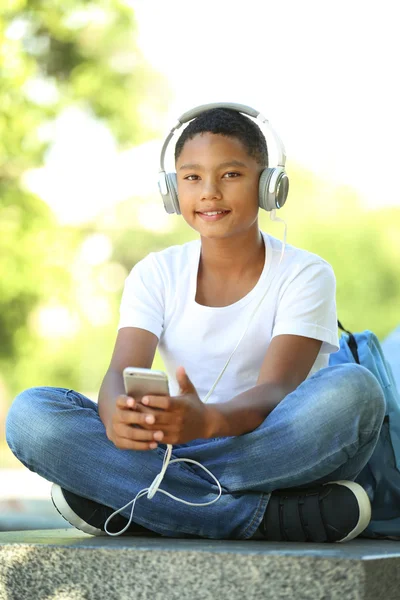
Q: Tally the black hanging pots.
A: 0